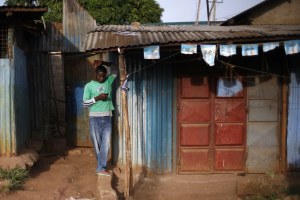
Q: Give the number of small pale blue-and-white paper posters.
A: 7